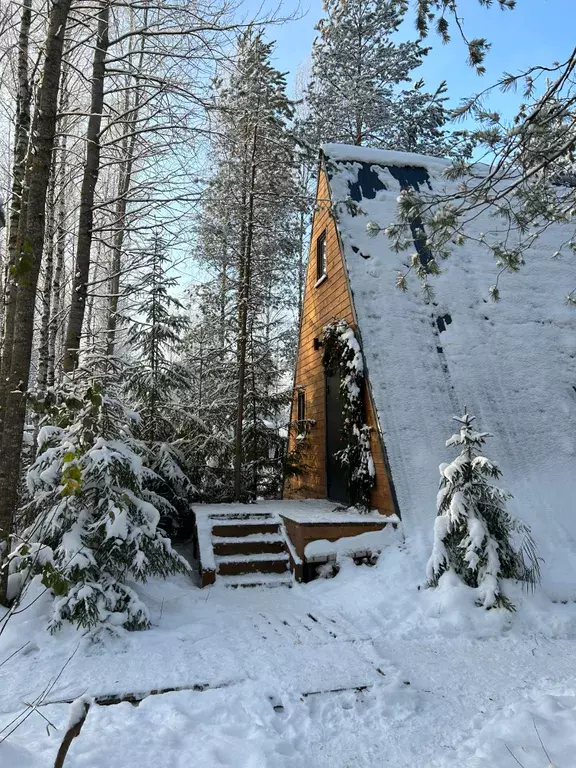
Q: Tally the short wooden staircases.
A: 1